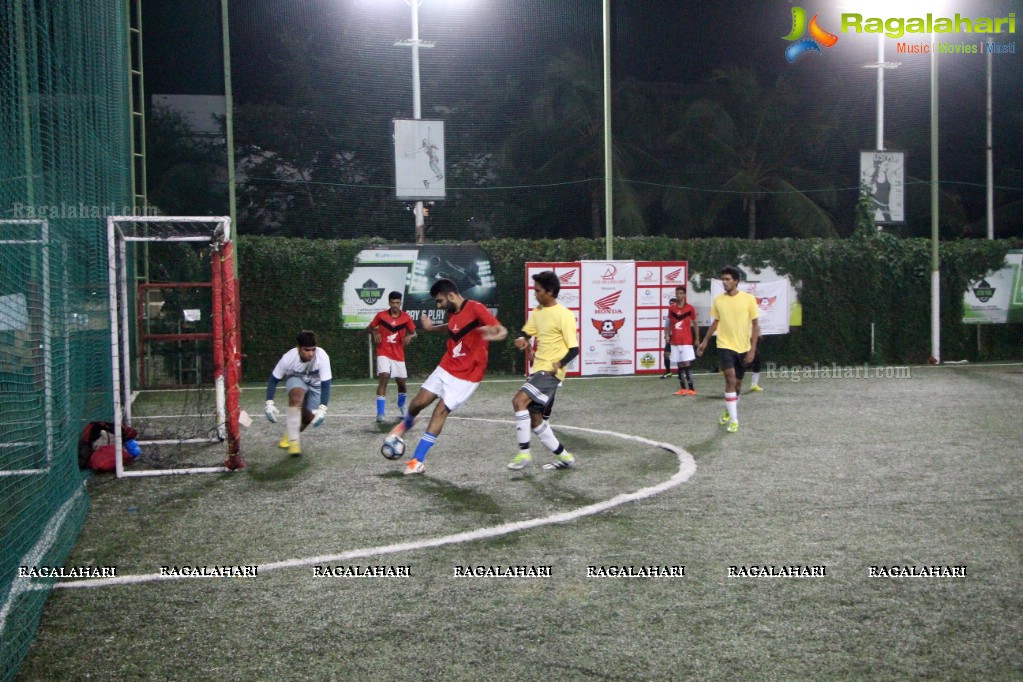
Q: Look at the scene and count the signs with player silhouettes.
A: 2